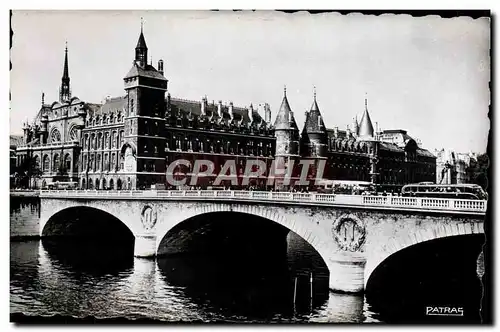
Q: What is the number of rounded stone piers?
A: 2